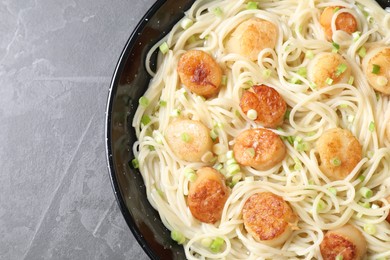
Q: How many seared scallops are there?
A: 12